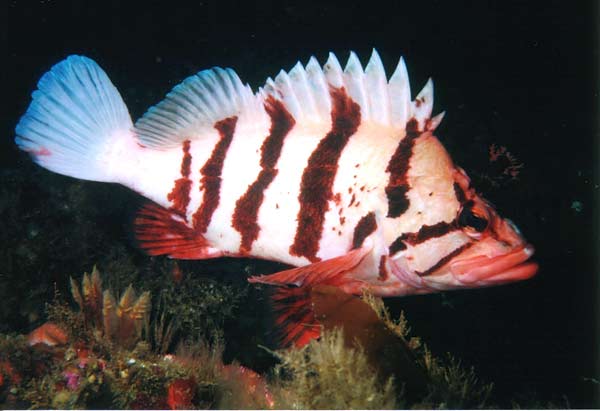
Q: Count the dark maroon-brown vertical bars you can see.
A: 5